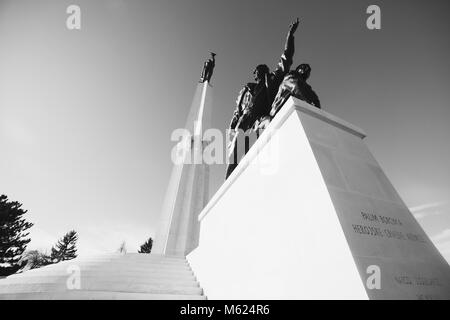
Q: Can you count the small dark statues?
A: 1